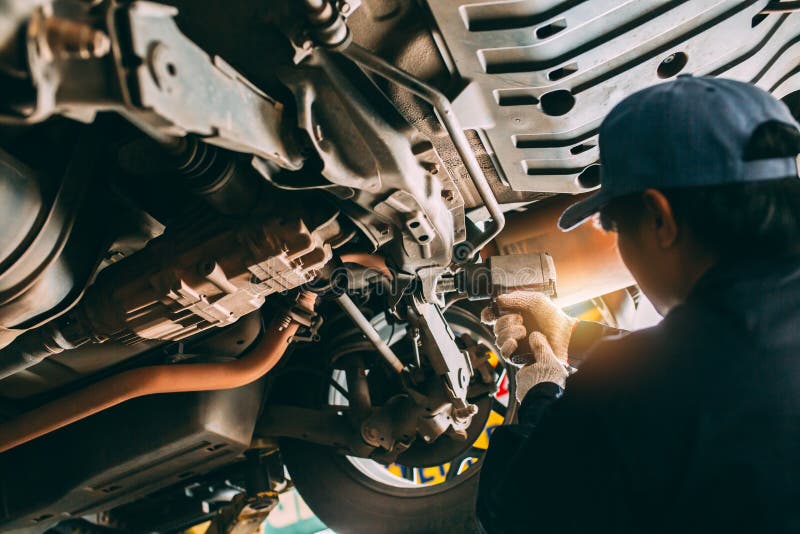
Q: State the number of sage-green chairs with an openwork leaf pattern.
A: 0